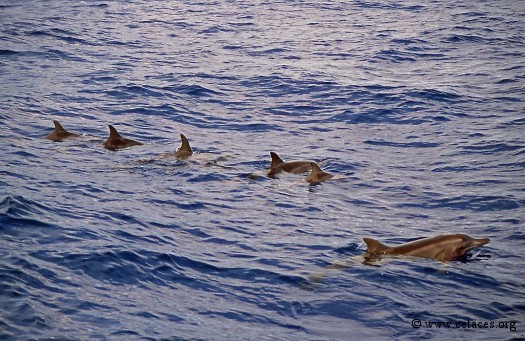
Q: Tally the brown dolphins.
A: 6